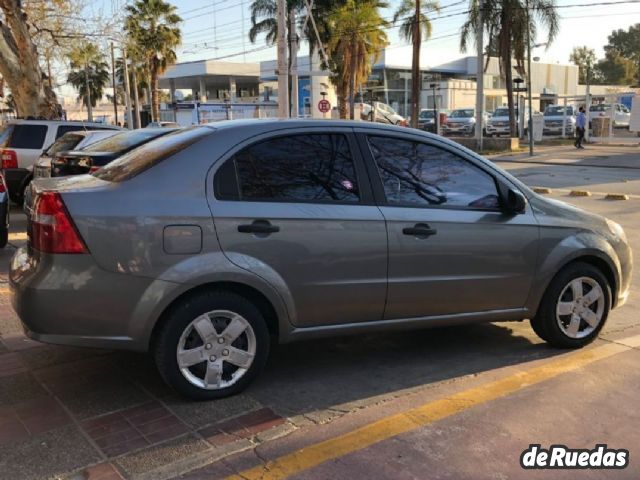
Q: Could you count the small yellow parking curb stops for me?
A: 3